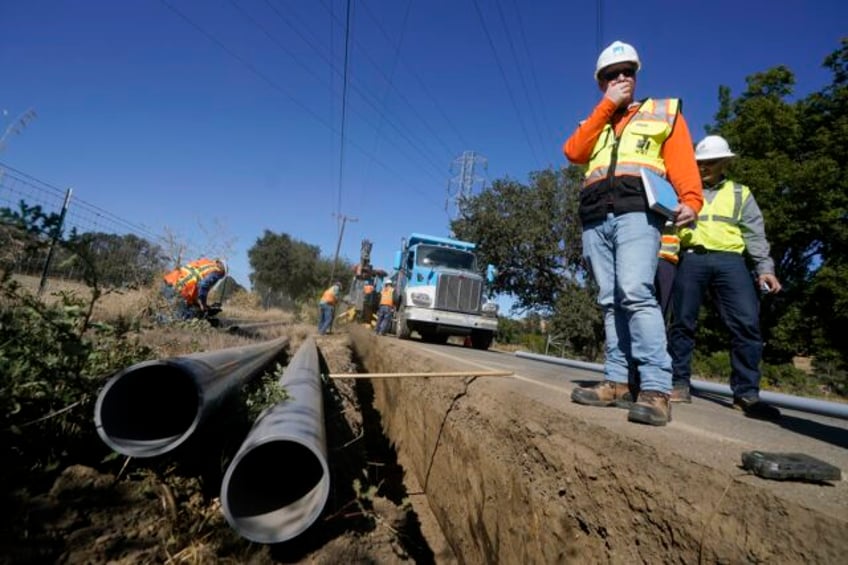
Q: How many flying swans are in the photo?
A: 0